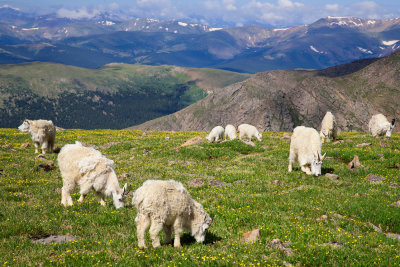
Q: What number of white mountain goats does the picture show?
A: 9